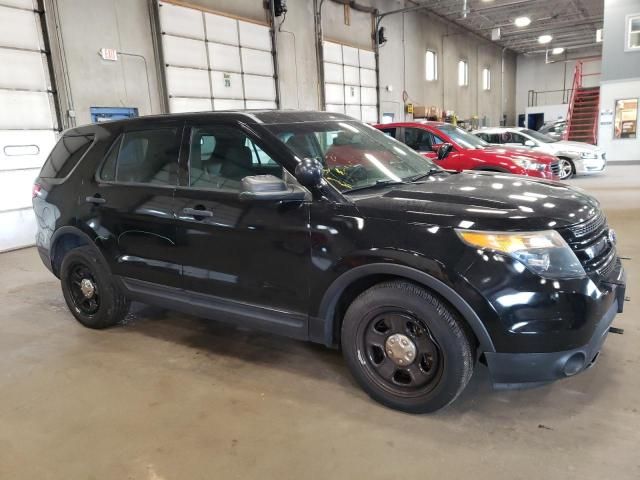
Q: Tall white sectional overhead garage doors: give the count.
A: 3